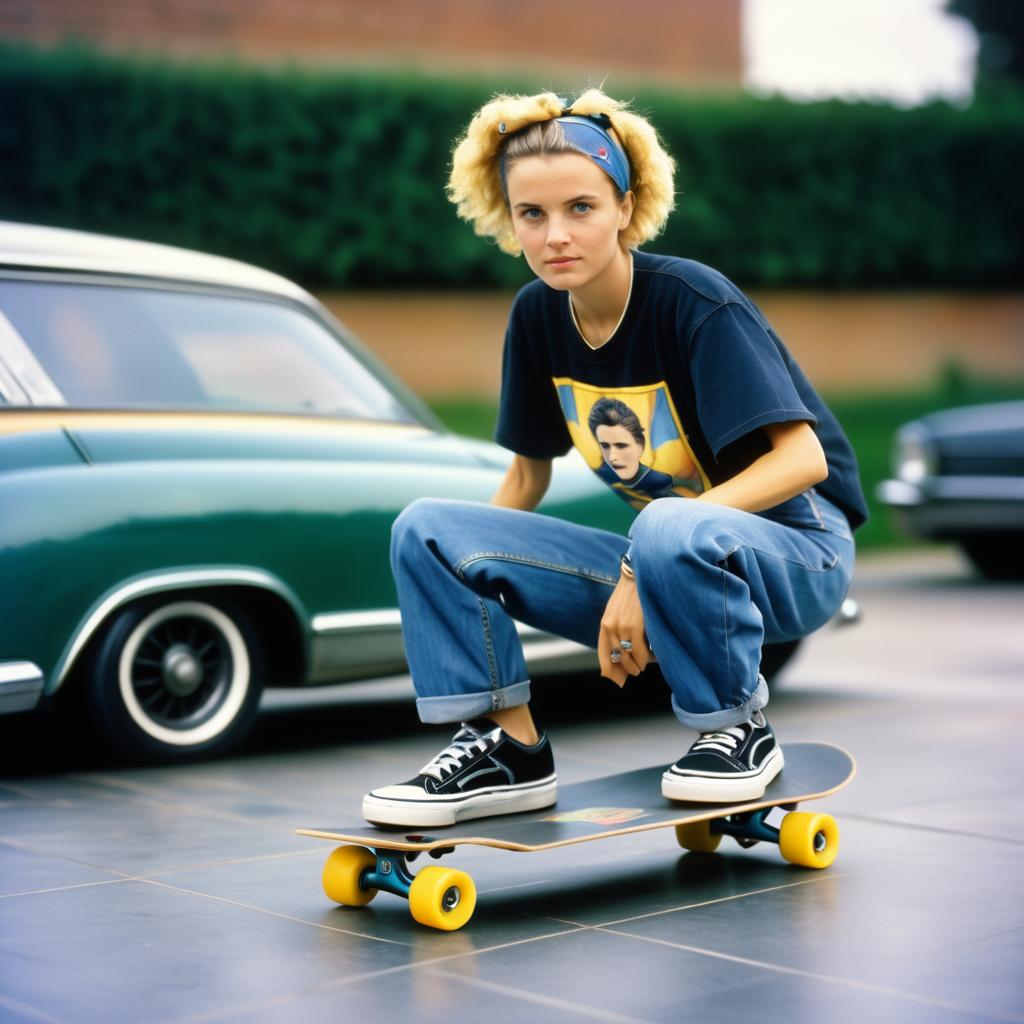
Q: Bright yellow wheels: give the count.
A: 4